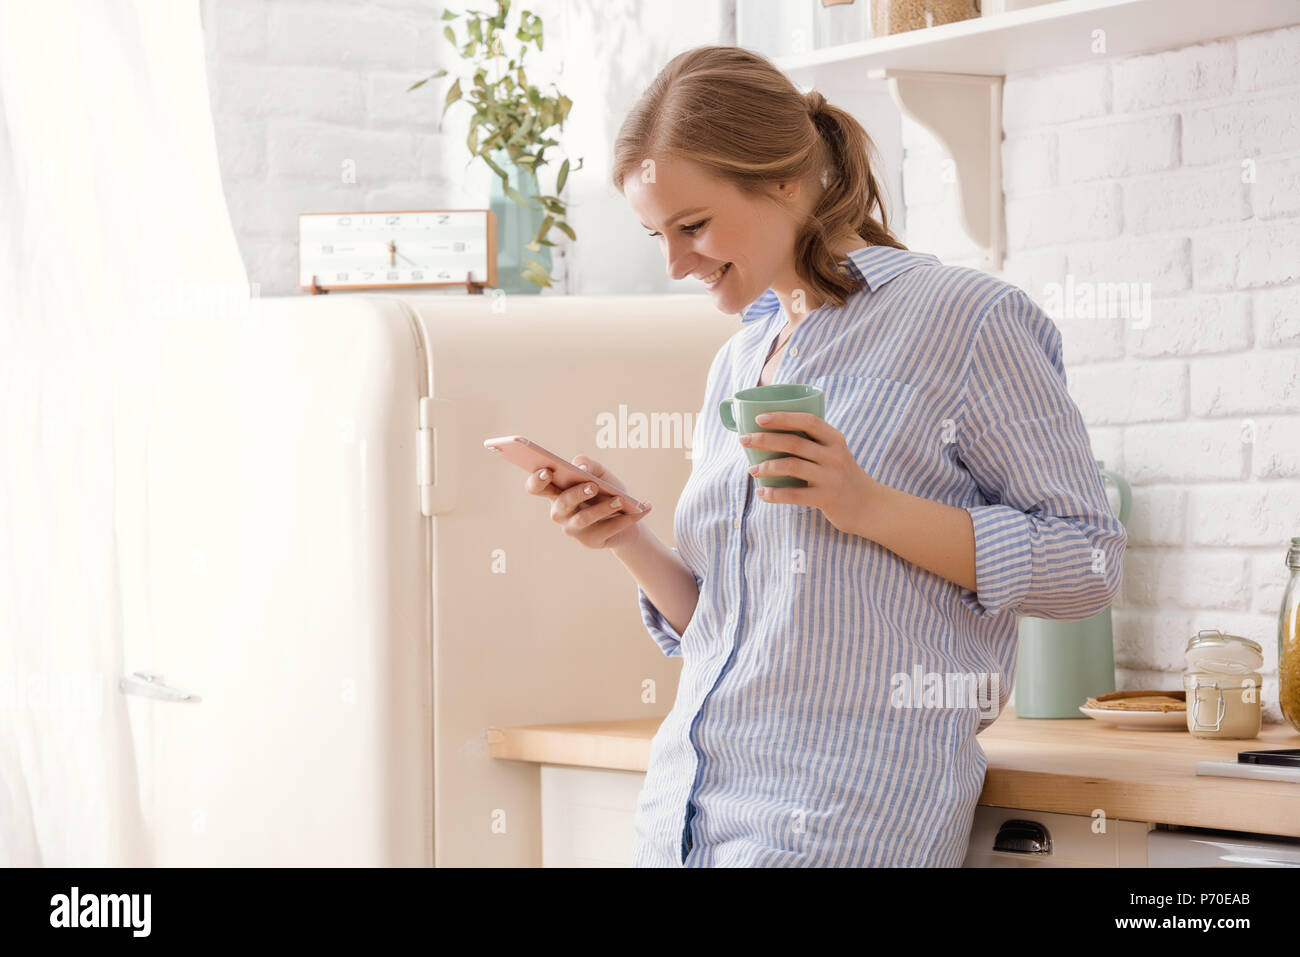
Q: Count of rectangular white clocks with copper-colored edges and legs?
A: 1